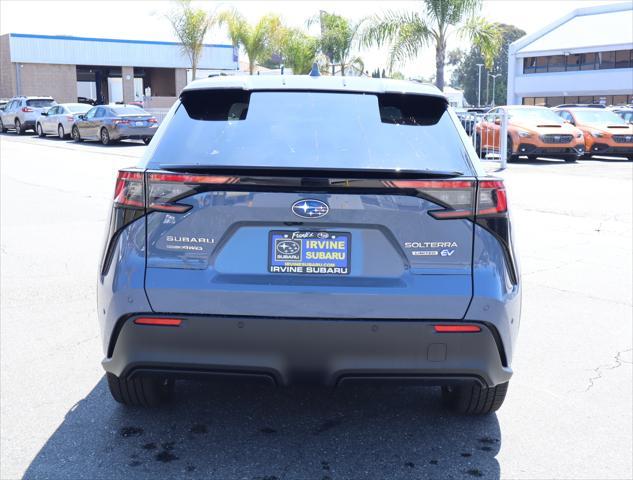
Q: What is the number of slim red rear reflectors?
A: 2